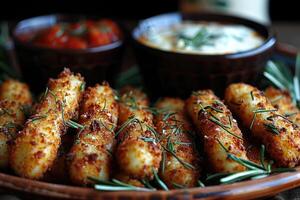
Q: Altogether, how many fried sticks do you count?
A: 8